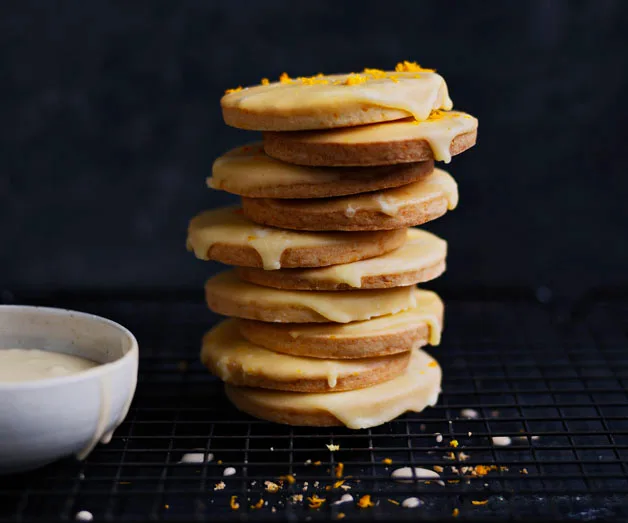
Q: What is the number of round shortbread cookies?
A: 10